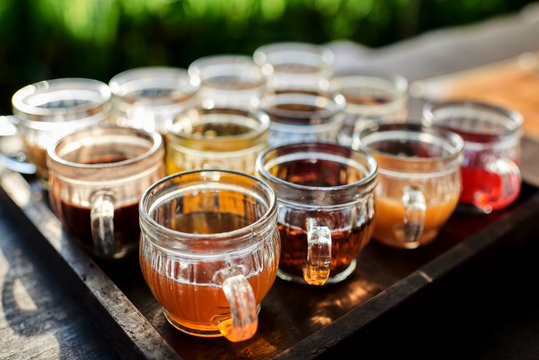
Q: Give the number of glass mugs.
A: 12